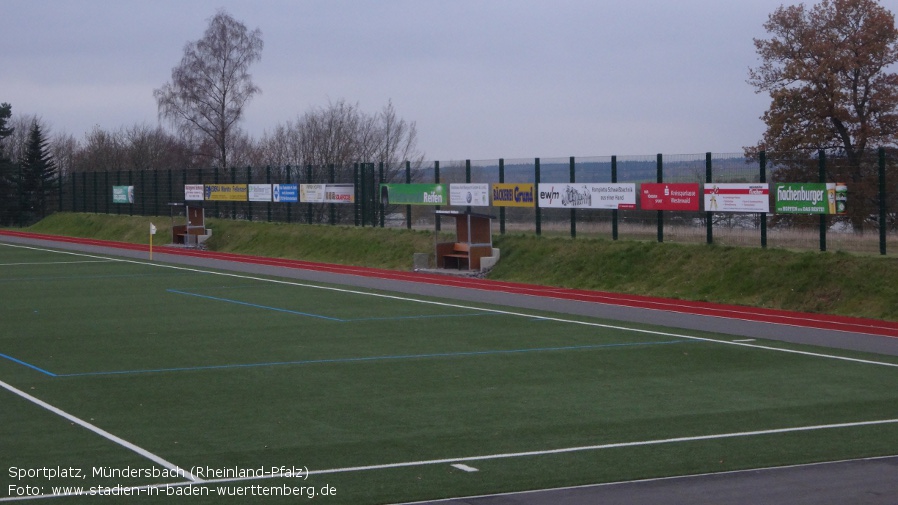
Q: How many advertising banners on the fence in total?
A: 14